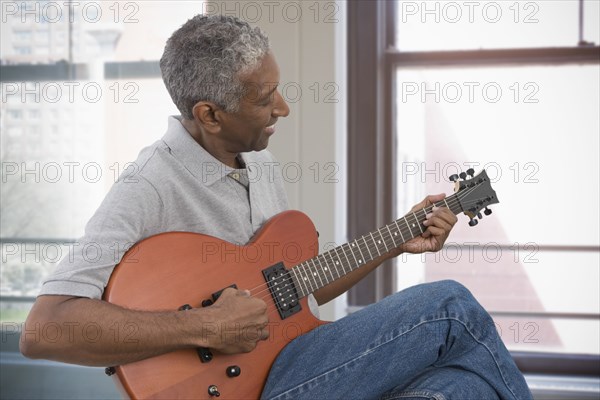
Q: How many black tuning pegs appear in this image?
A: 6